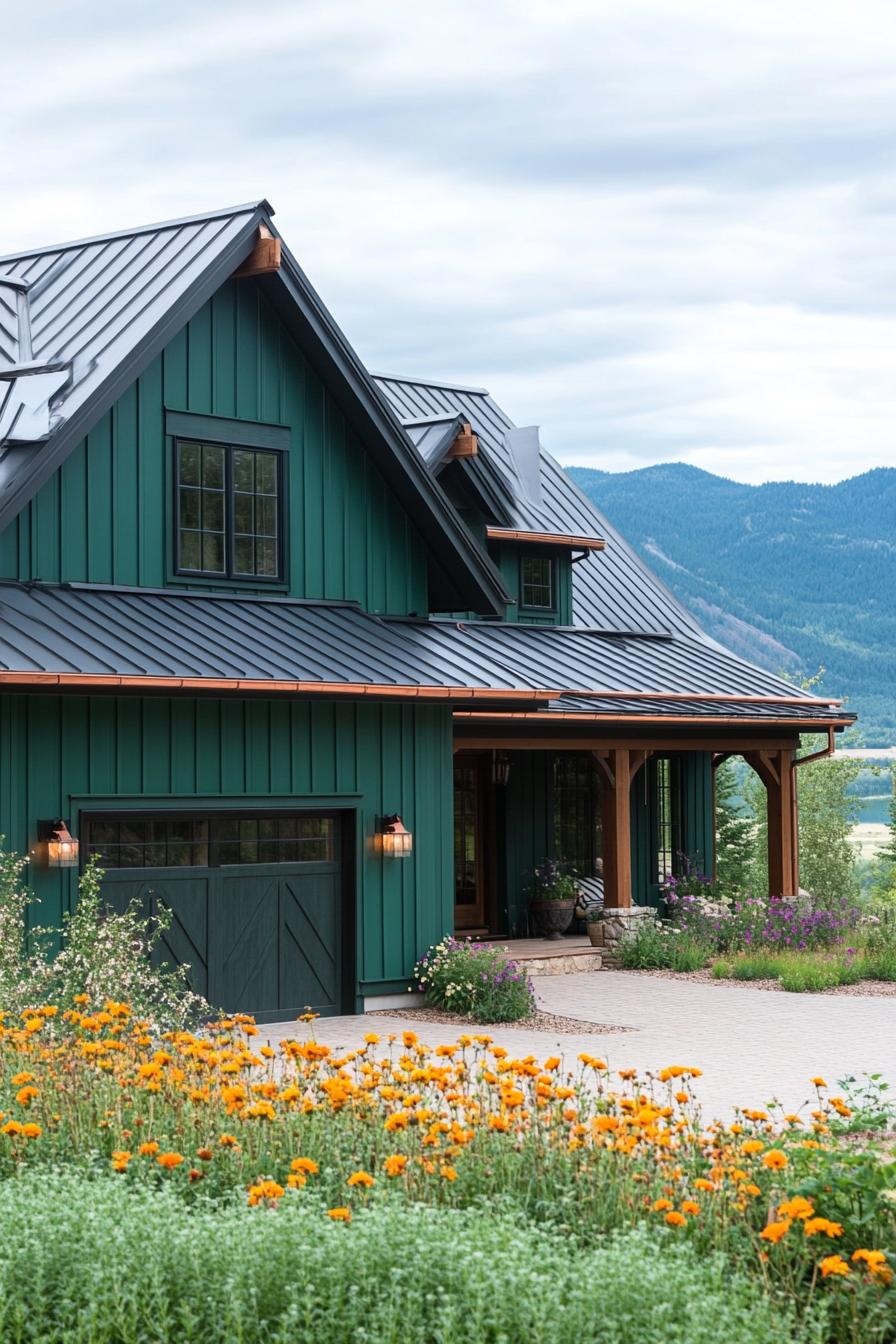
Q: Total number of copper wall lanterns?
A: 2